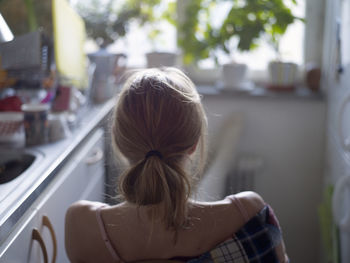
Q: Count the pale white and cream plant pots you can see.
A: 3